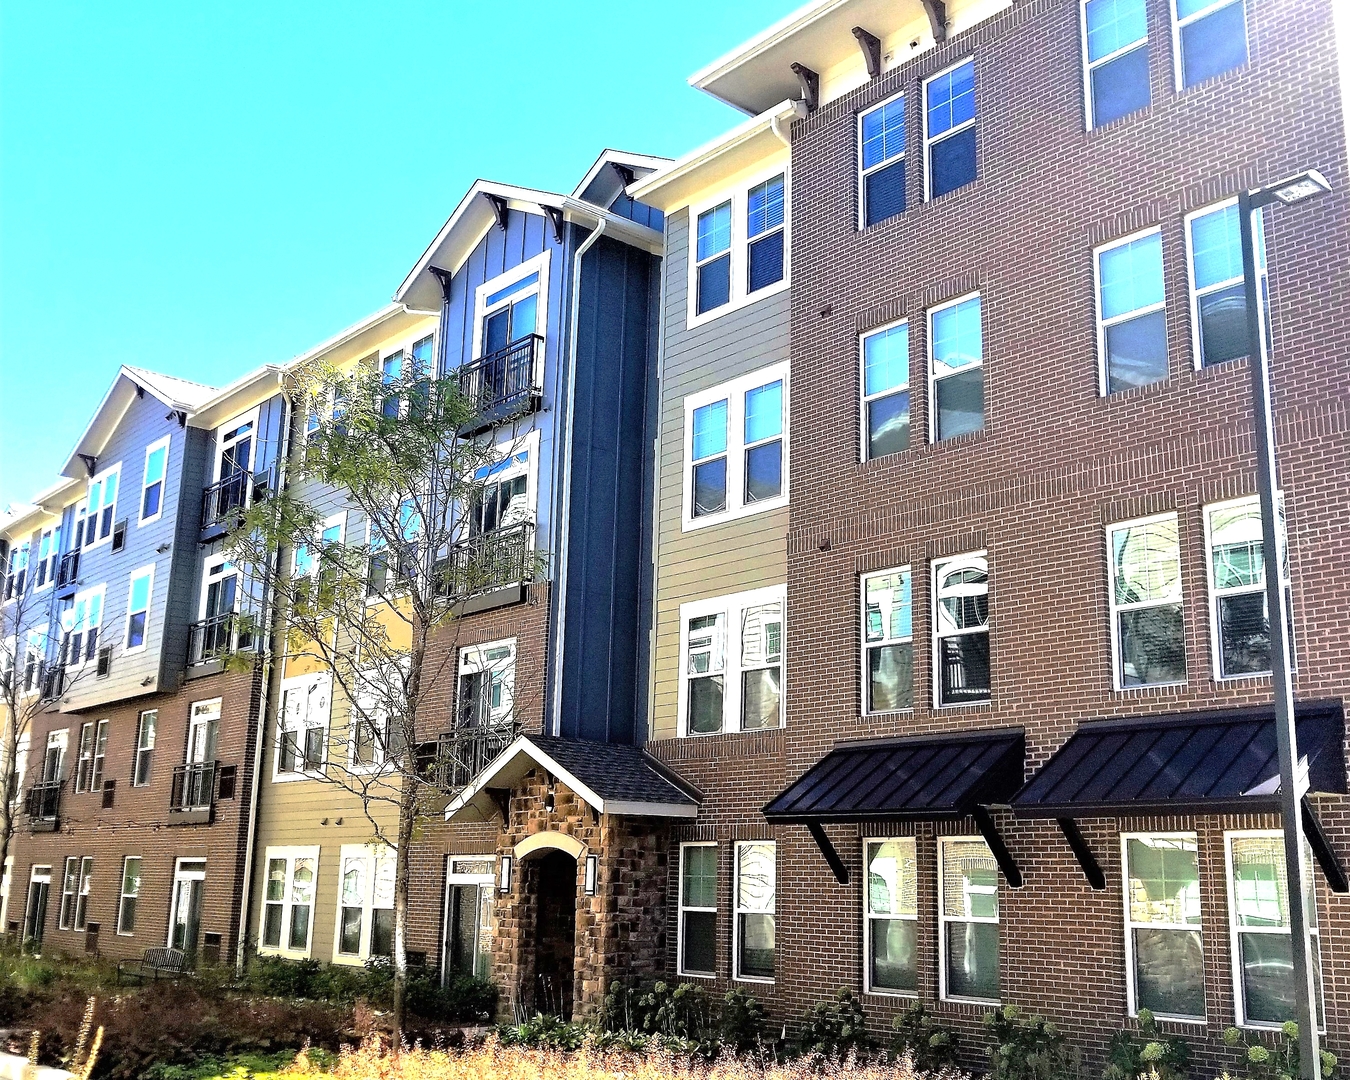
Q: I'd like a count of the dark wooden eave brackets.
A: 10